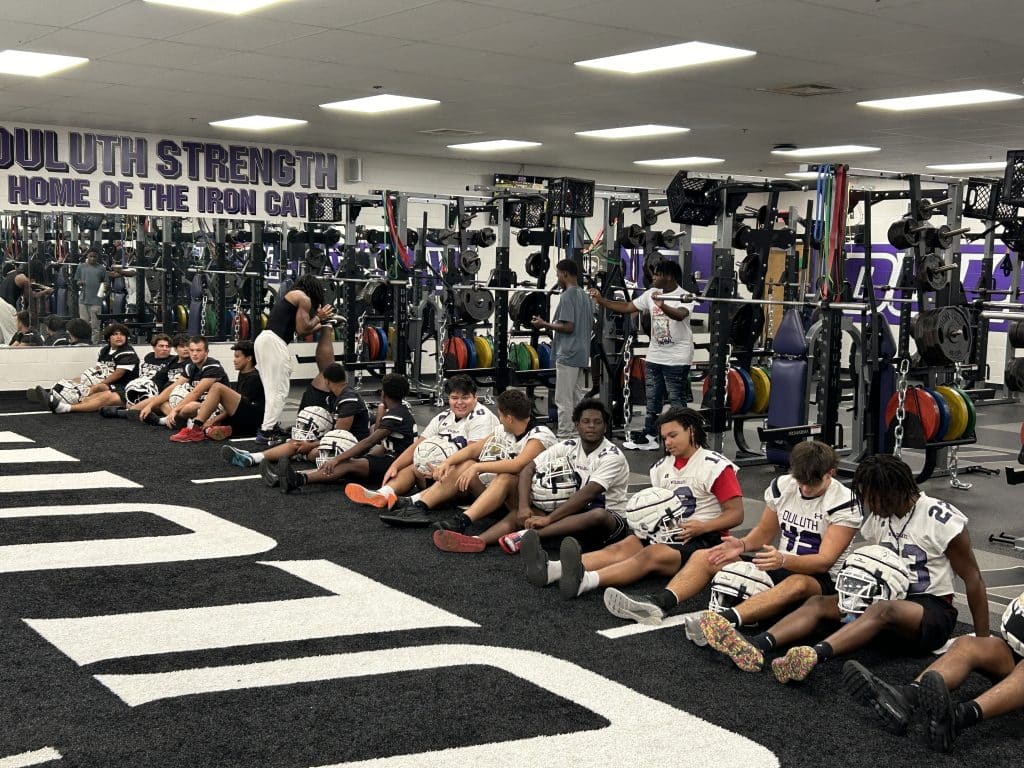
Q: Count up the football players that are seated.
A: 14